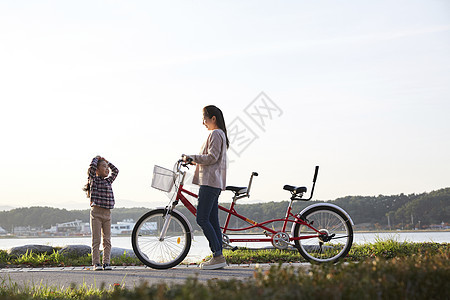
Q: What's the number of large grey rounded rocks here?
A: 3